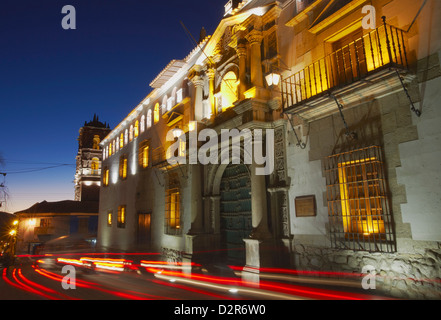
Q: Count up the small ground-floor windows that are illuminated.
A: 2